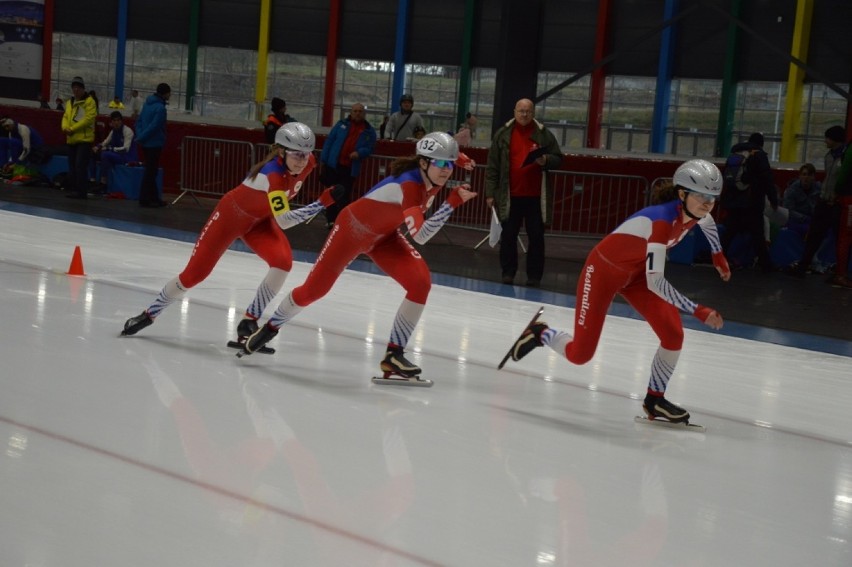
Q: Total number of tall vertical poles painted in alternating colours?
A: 11